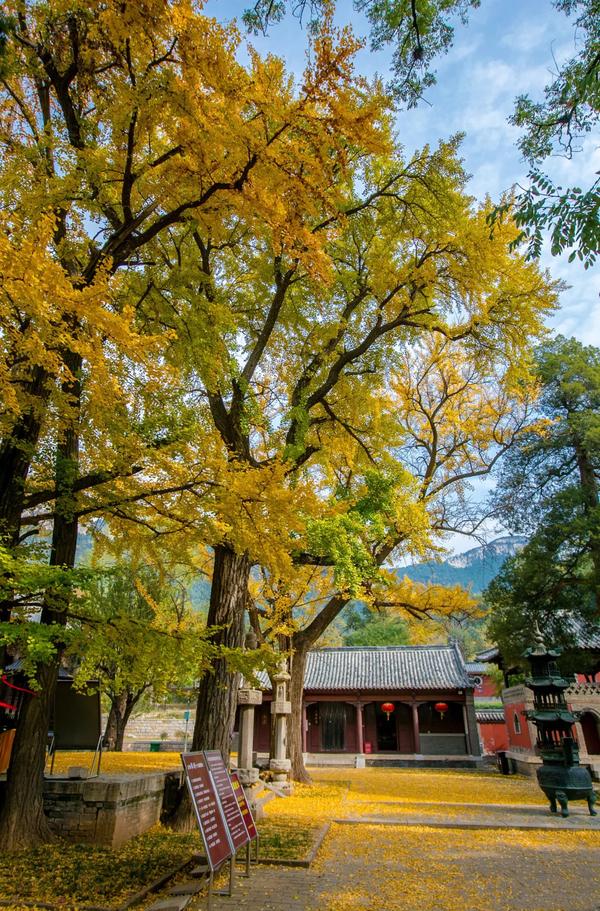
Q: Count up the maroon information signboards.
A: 3